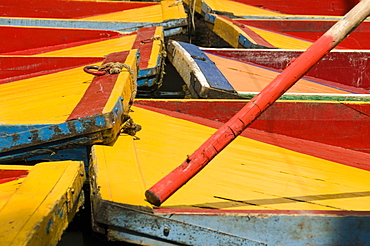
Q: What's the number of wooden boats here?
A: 8